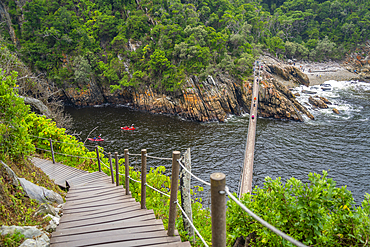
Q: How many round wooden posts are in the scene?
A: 8